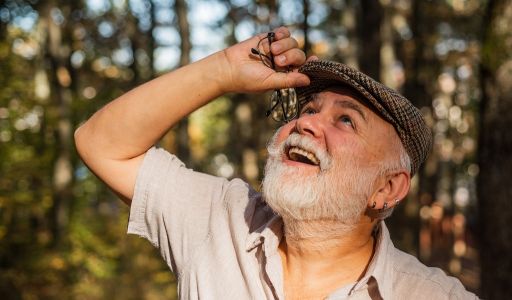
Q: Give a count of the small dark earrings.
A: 3